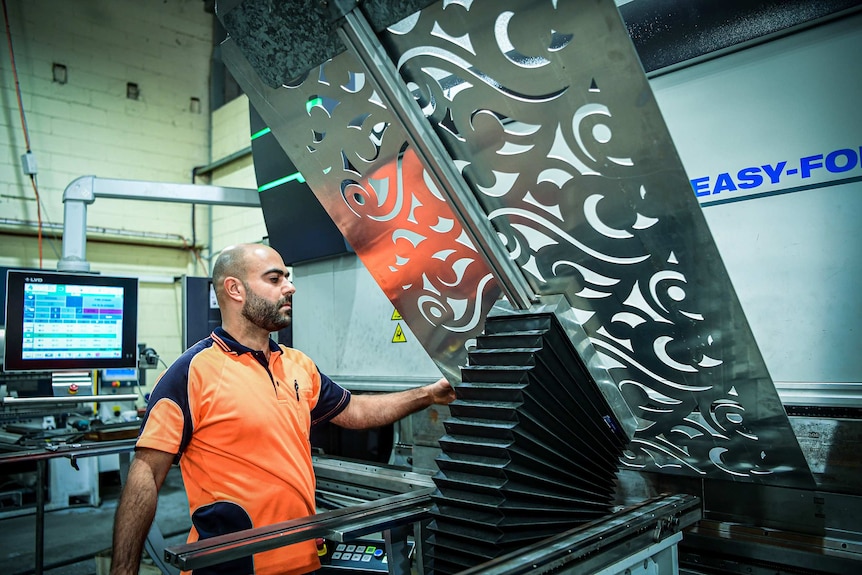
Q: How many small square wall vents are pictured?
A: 3